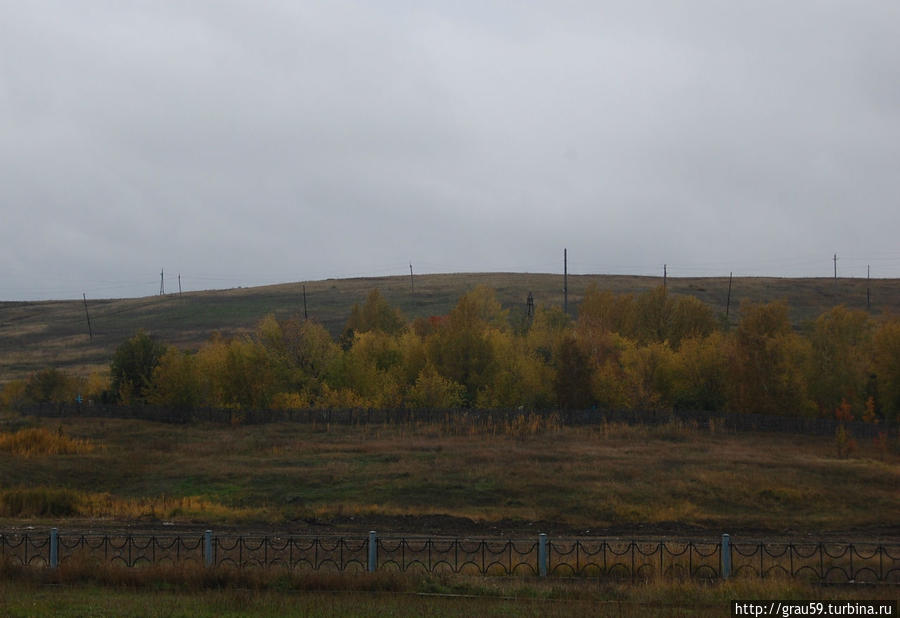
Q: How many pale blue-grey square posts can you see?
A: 5